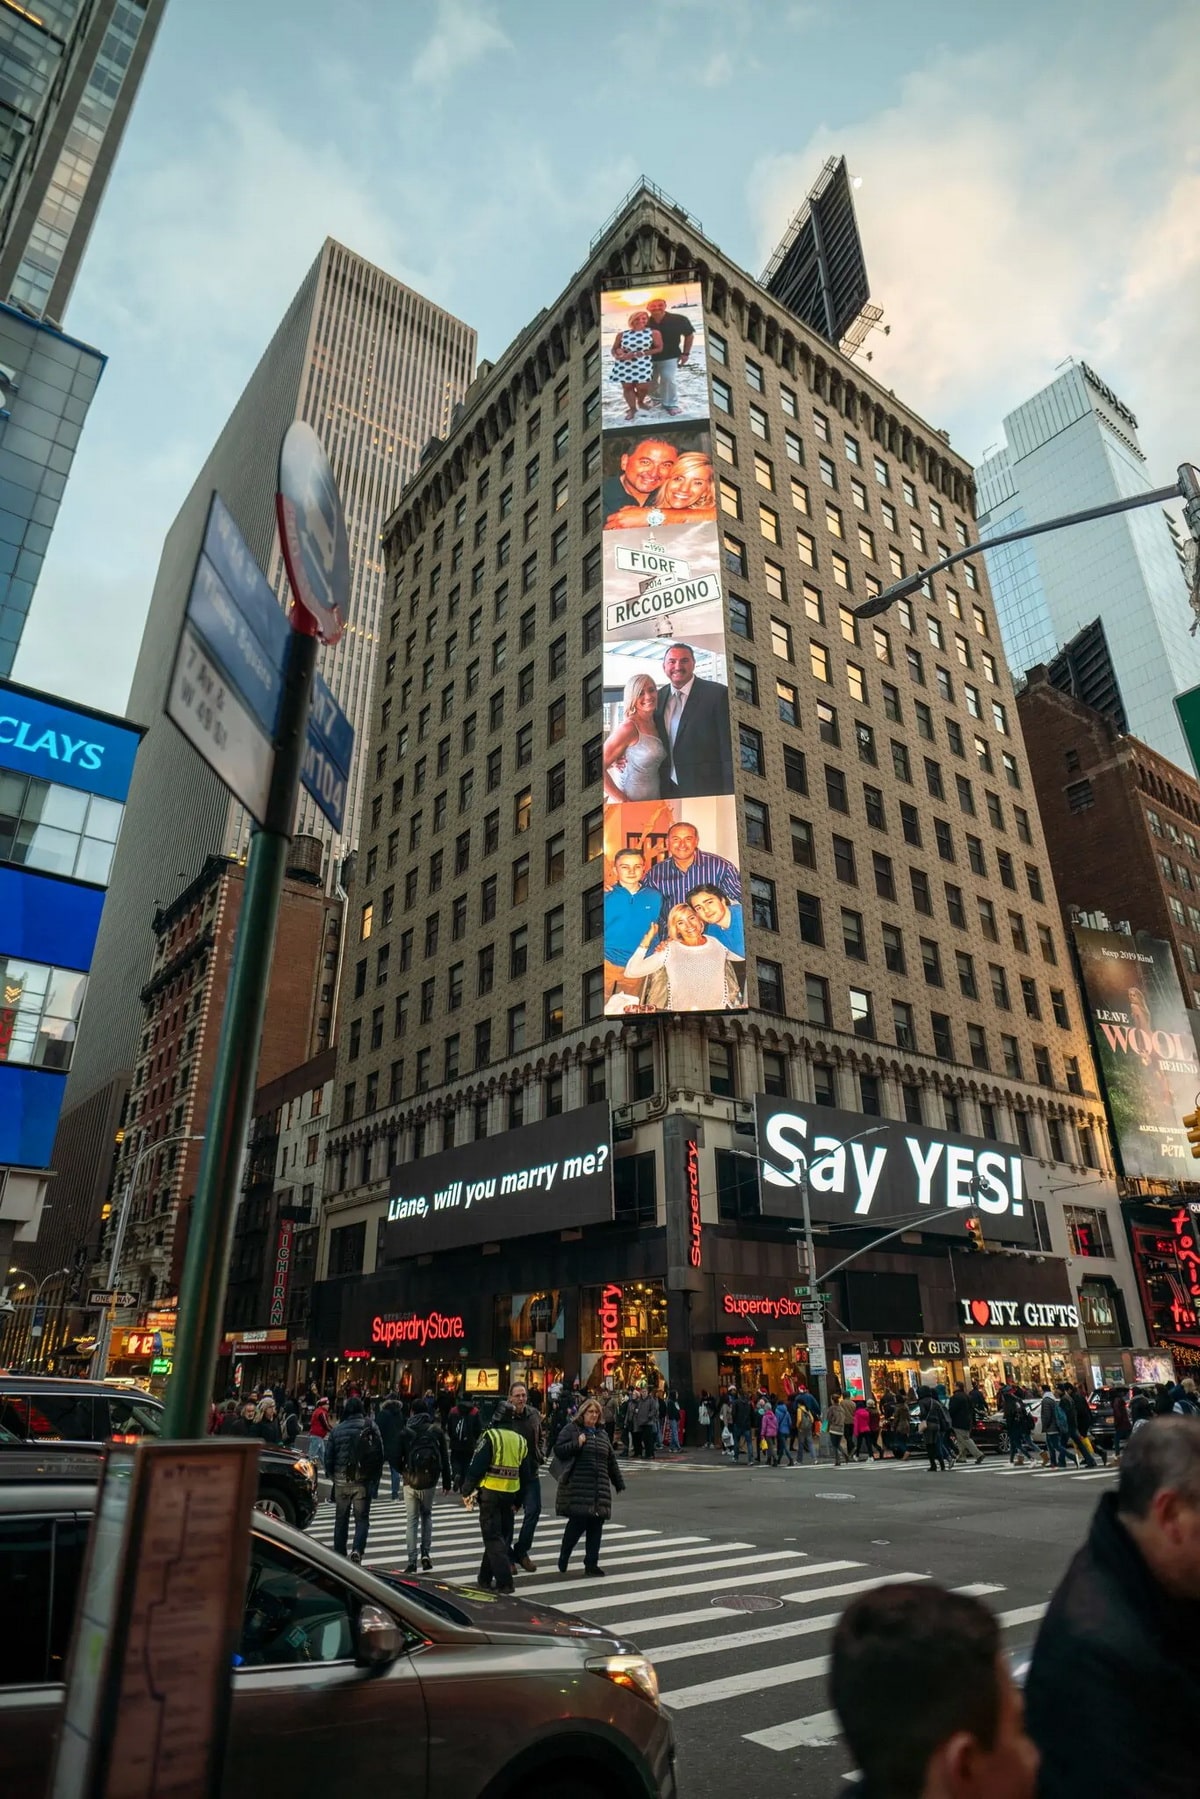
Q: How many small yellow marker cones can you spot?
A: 0